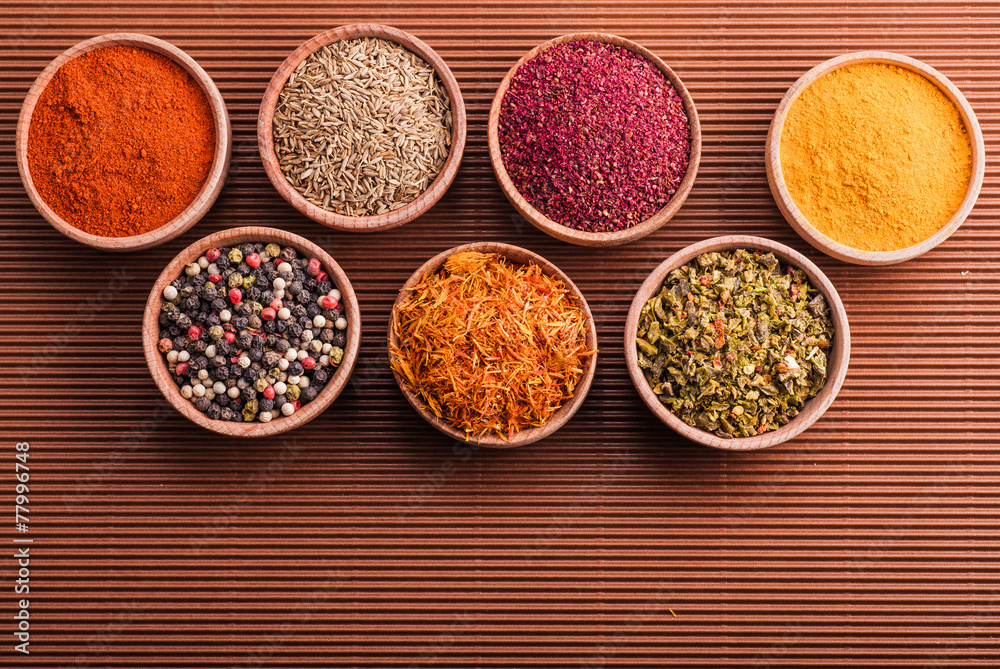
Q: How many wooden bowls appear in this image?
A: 7